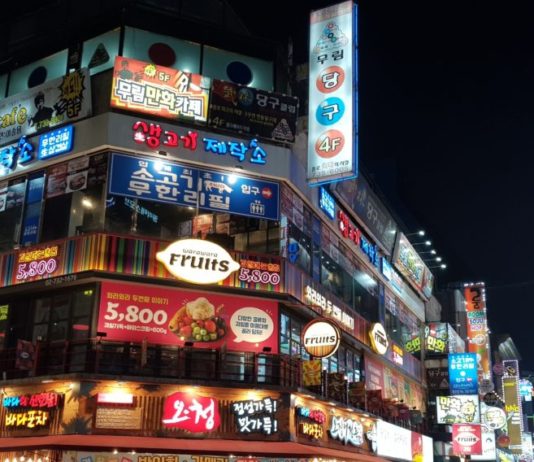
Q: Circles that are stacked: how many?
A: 3